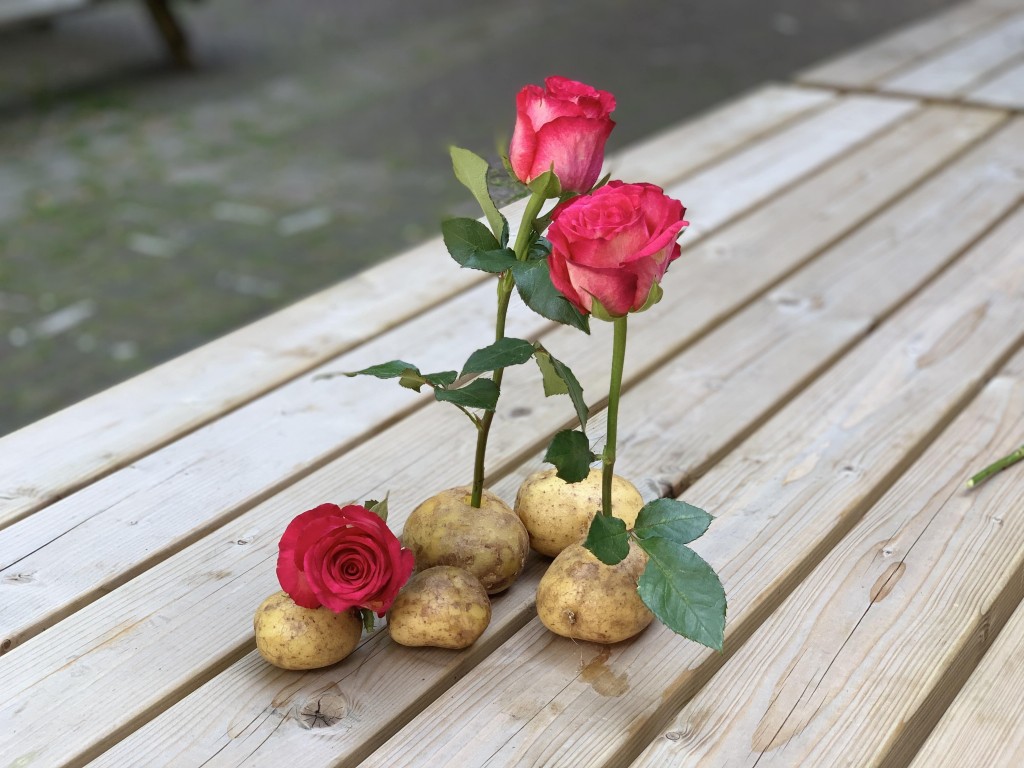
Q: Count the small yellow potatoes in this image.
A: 5